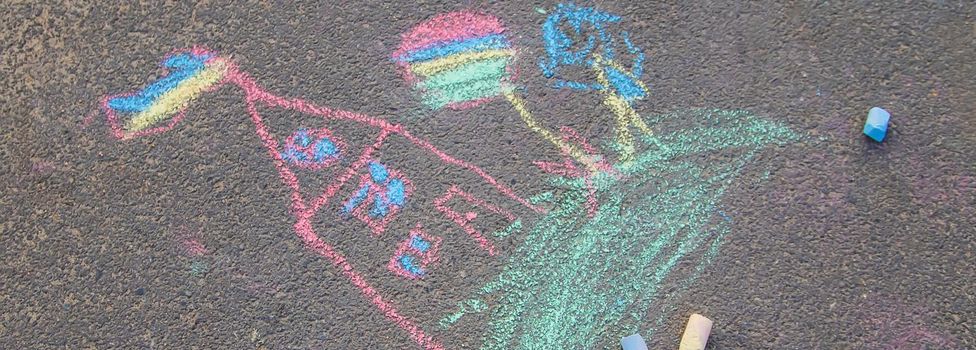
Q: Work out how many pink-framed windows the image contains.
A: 3